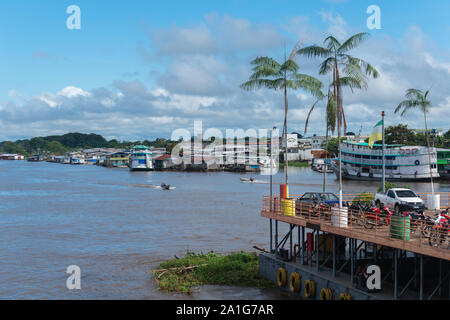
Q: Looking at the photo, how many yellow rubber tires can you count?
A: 5